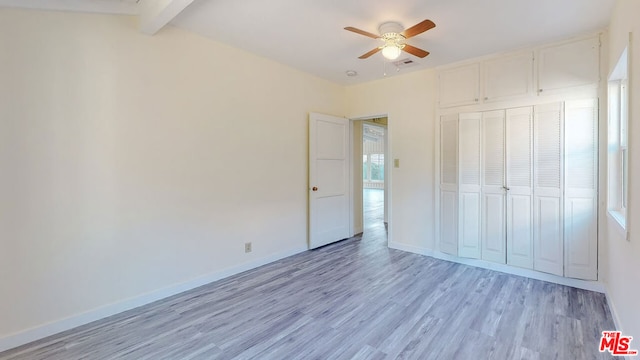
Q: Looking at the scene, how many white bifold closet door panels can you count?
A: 6